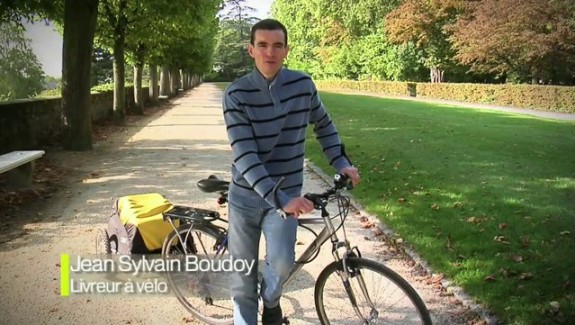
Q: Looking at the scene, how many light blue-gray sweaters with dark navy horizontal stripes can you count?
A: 1